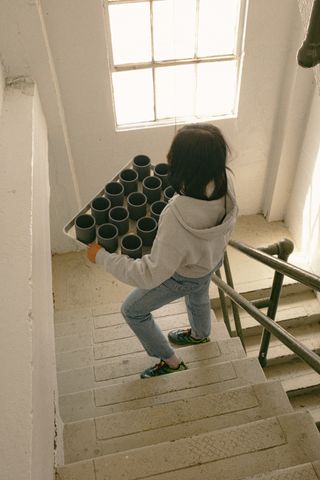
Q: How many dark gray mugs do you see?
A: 14